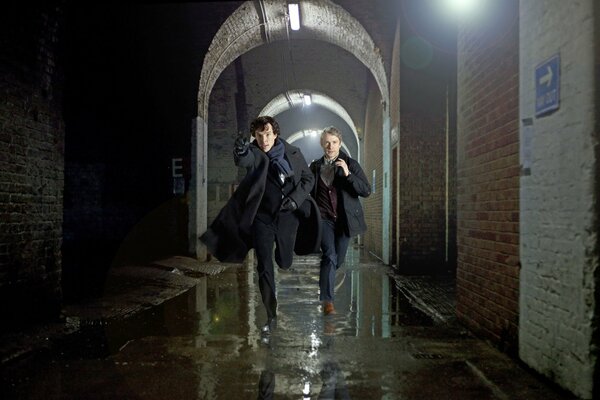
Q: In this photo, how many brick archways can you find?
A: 3